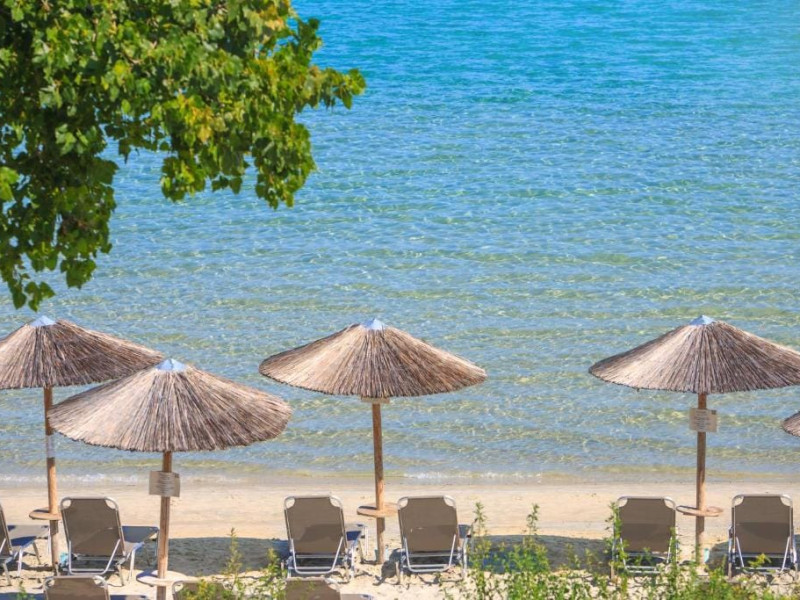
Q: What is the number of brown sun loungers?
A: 9